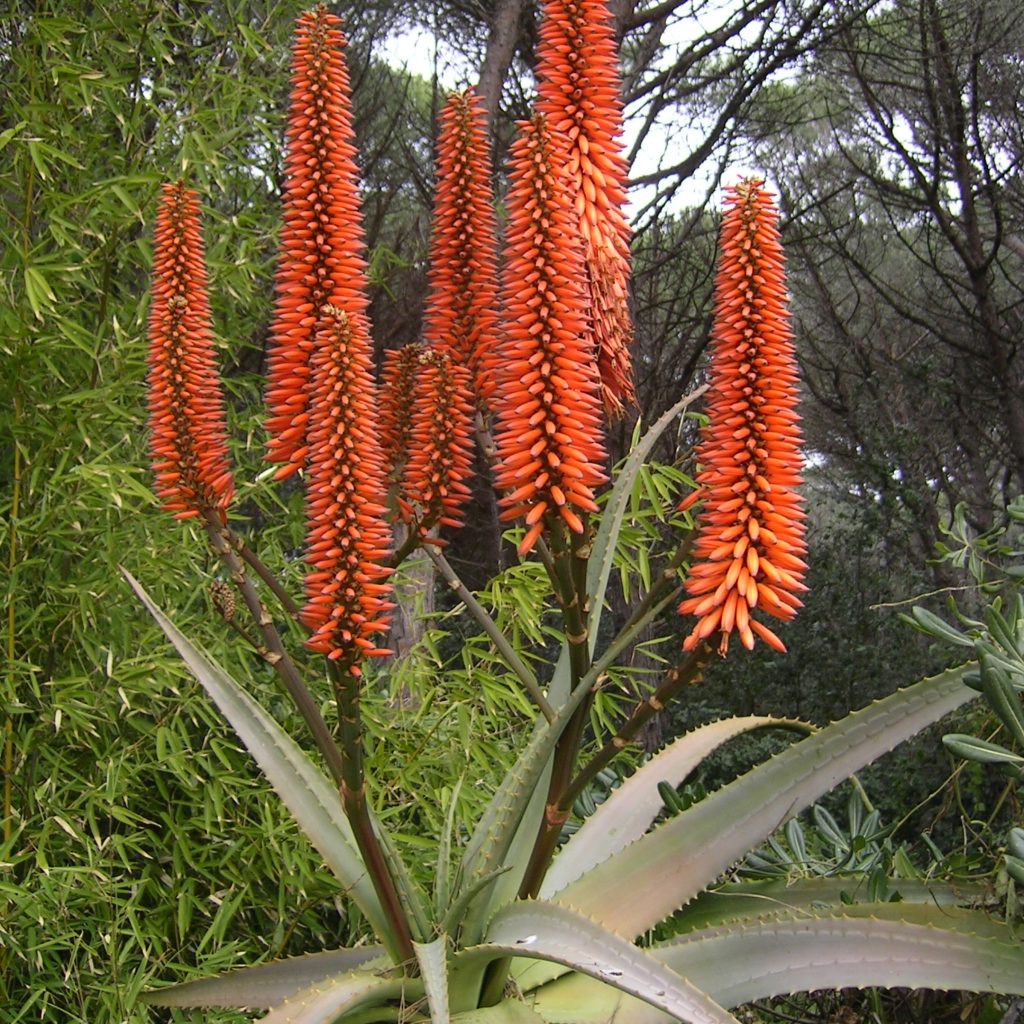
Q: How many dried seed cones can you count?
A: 1